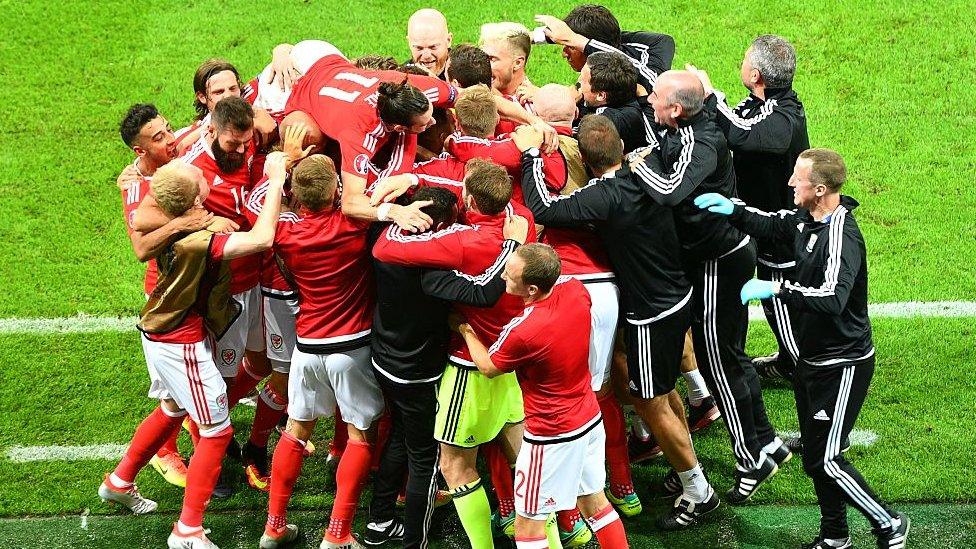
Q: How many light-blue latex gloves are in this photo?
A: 2